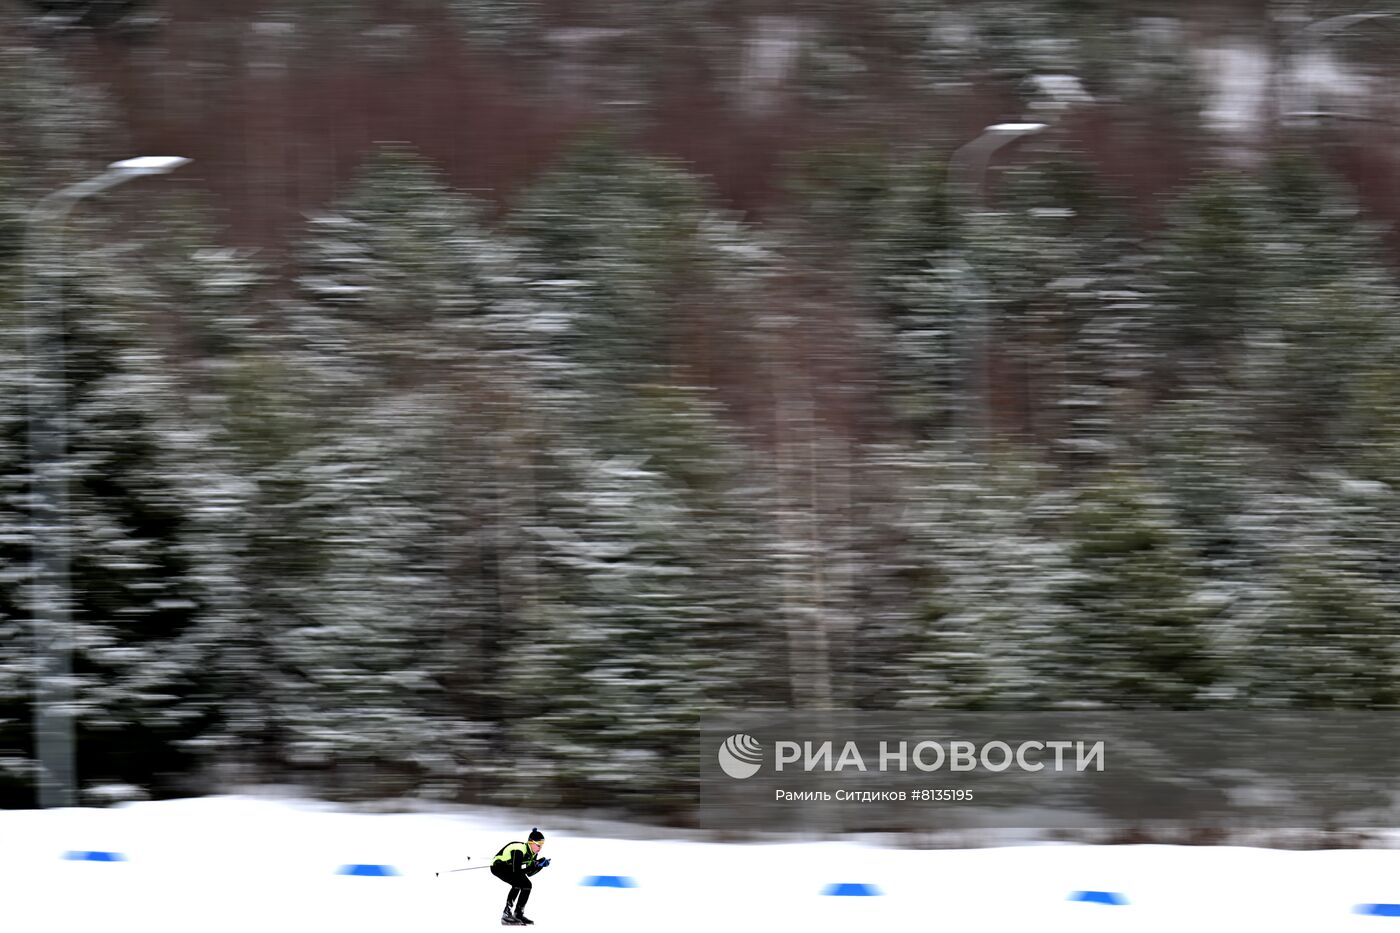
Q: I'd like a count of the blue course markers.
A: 6